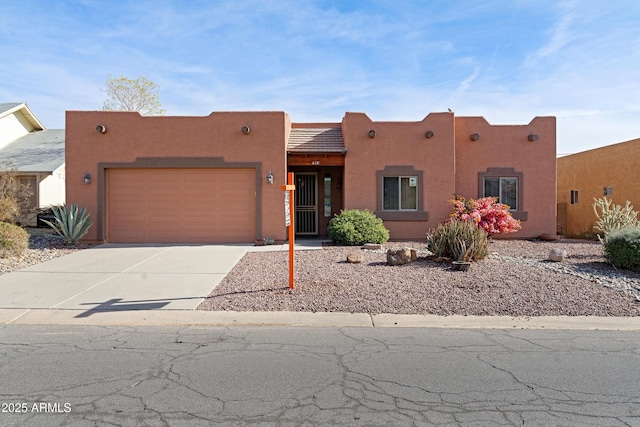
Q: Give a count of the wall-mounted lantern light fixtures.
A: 2